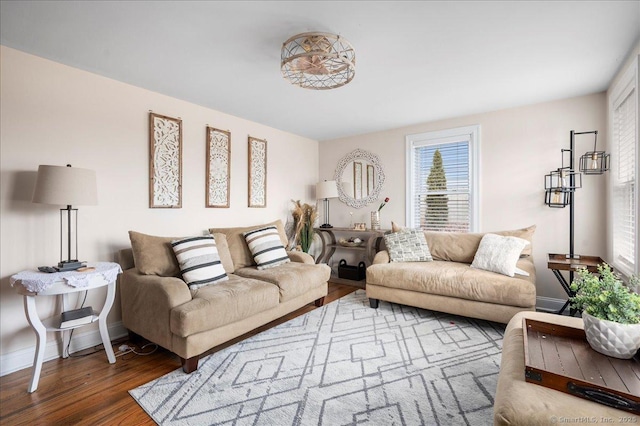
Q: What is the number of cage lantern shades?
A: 3